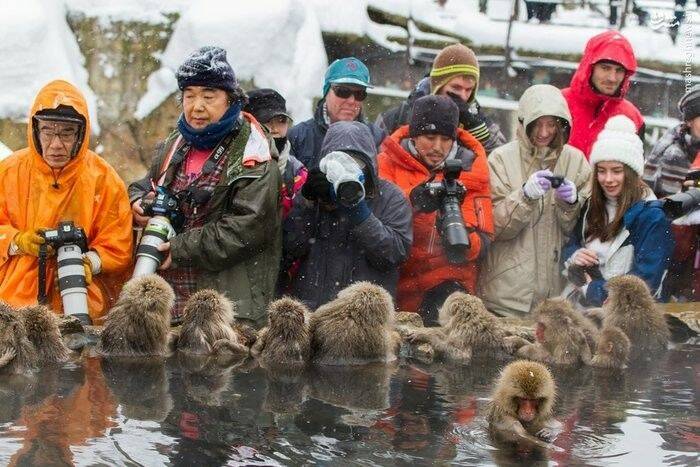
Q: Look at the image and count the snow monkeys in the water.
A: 11